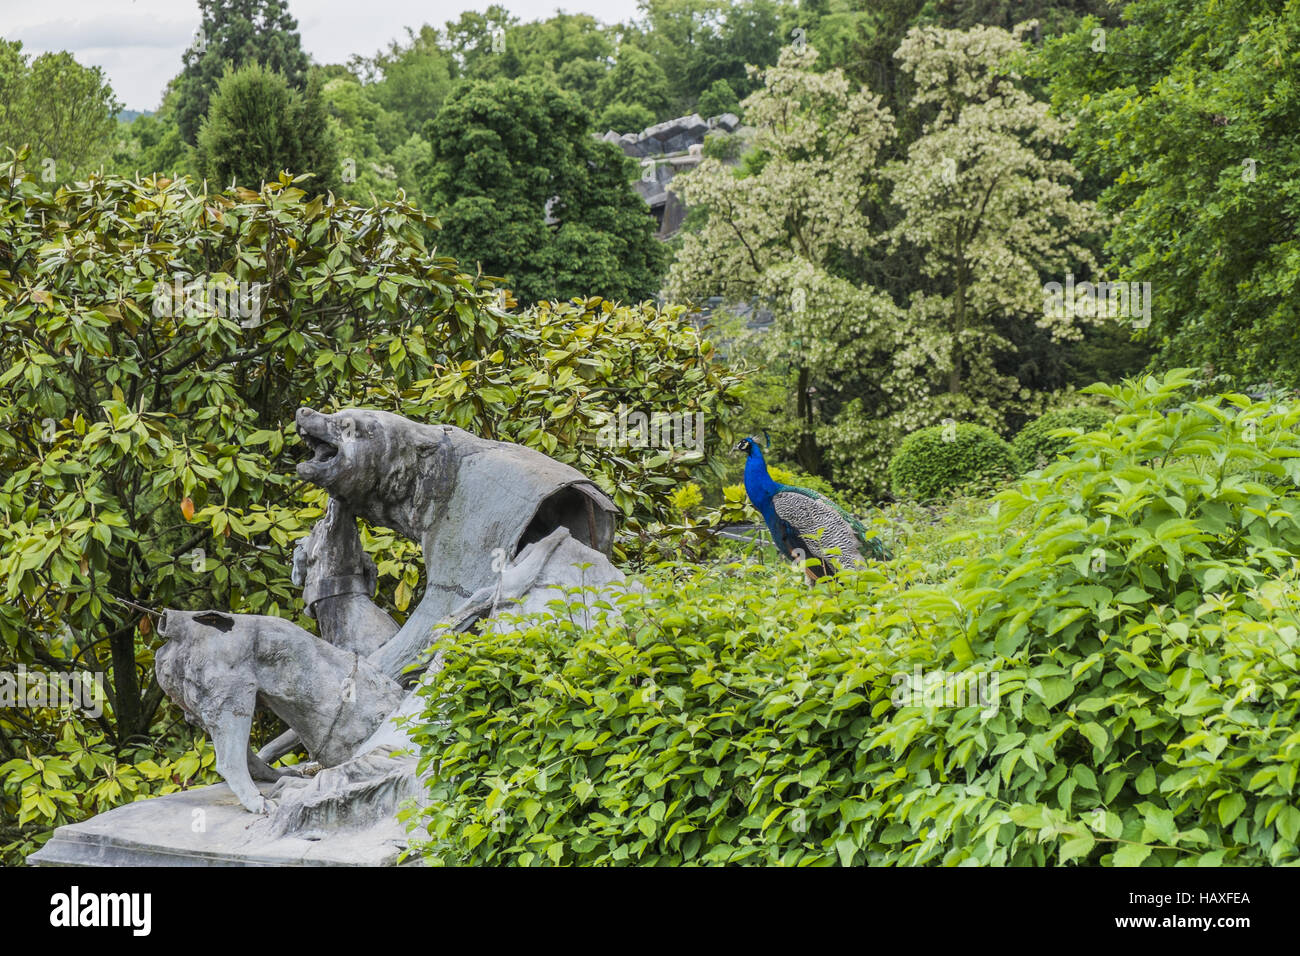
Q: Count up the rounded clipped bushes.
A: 2